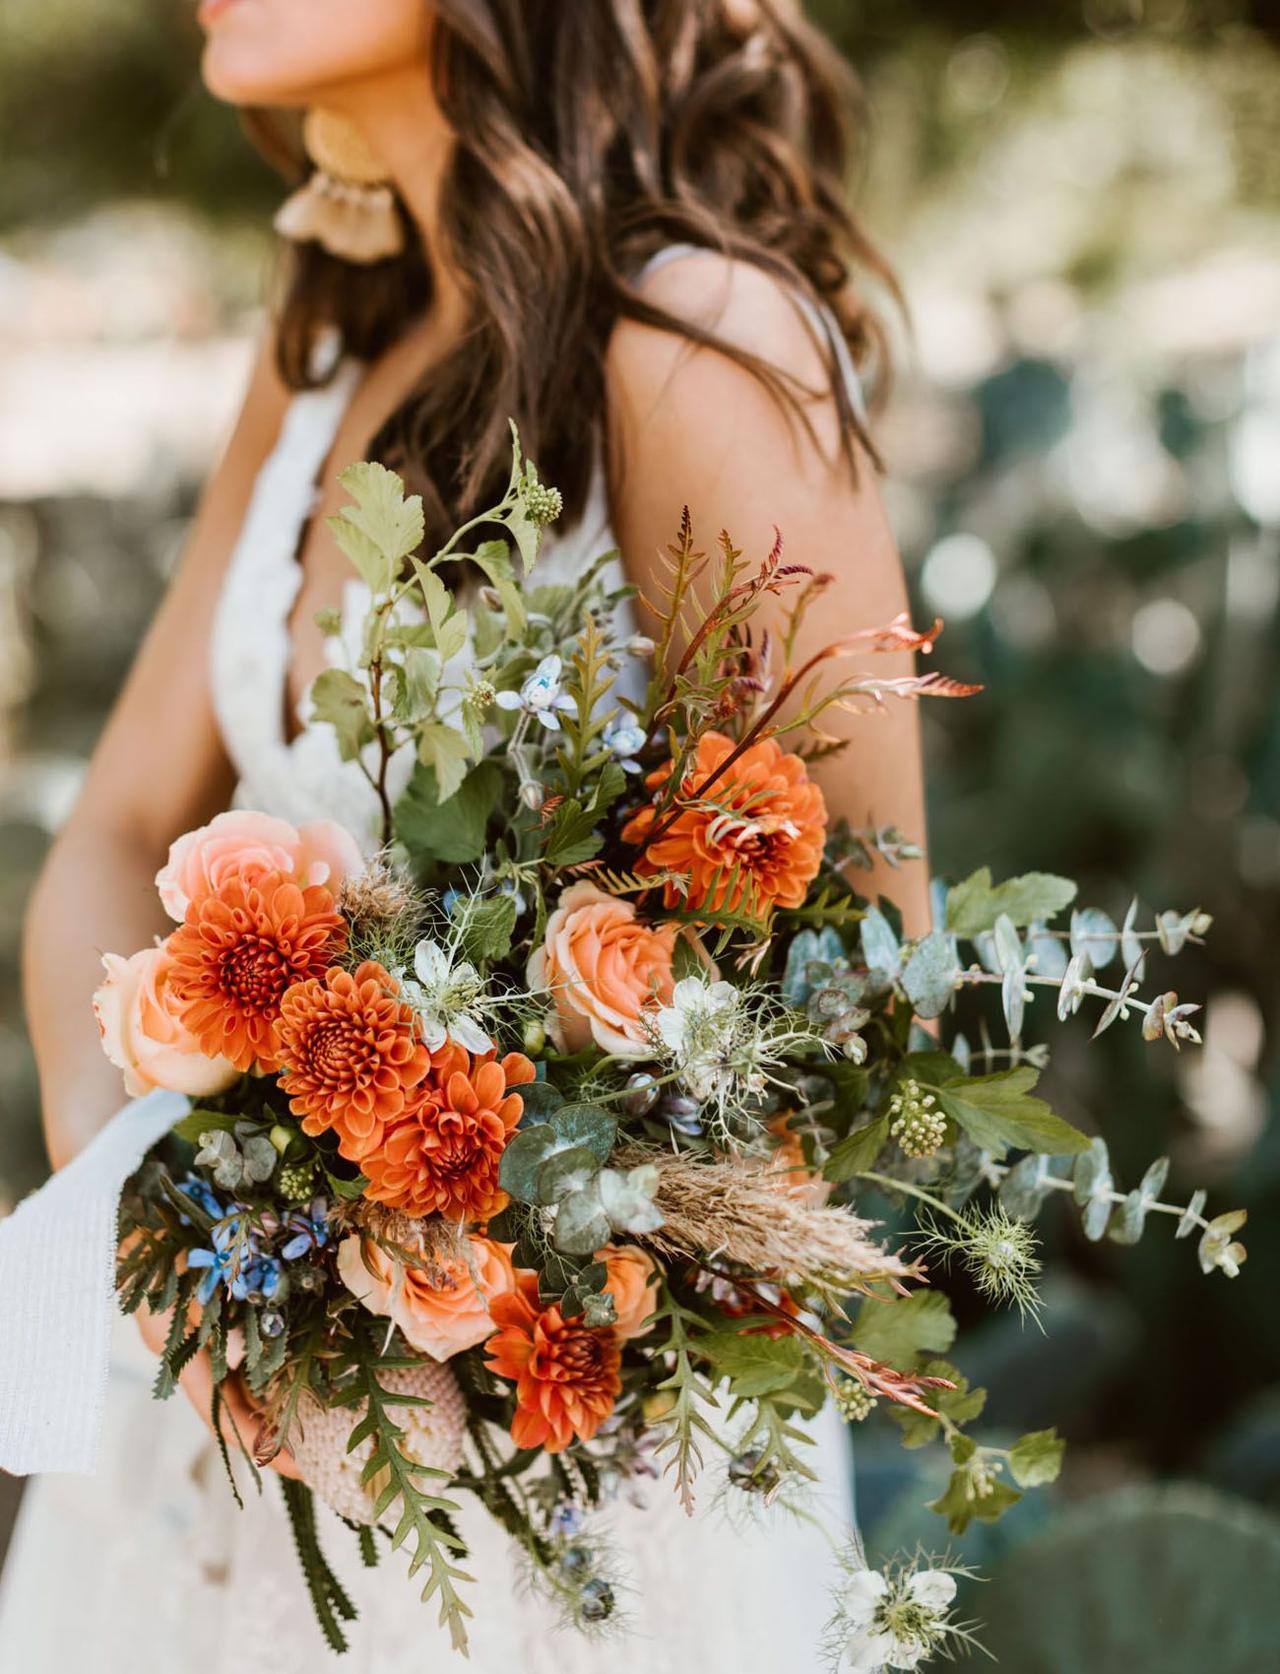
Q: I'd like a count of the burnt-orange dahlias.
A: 5